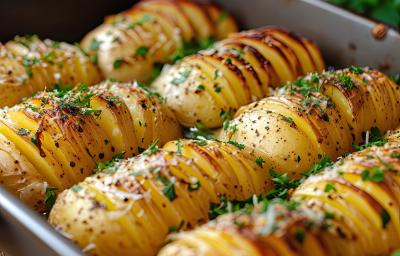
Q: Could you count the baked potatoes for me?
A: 8